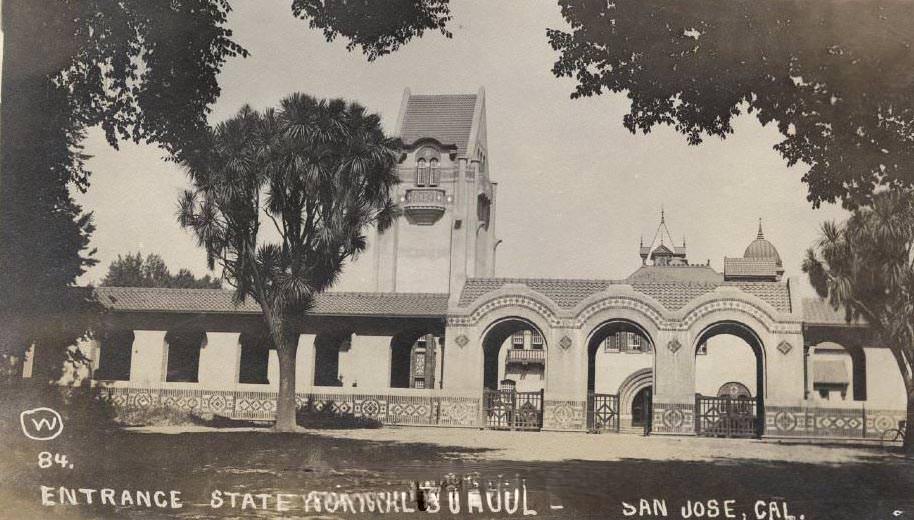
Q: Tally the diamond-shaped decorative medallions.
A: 4